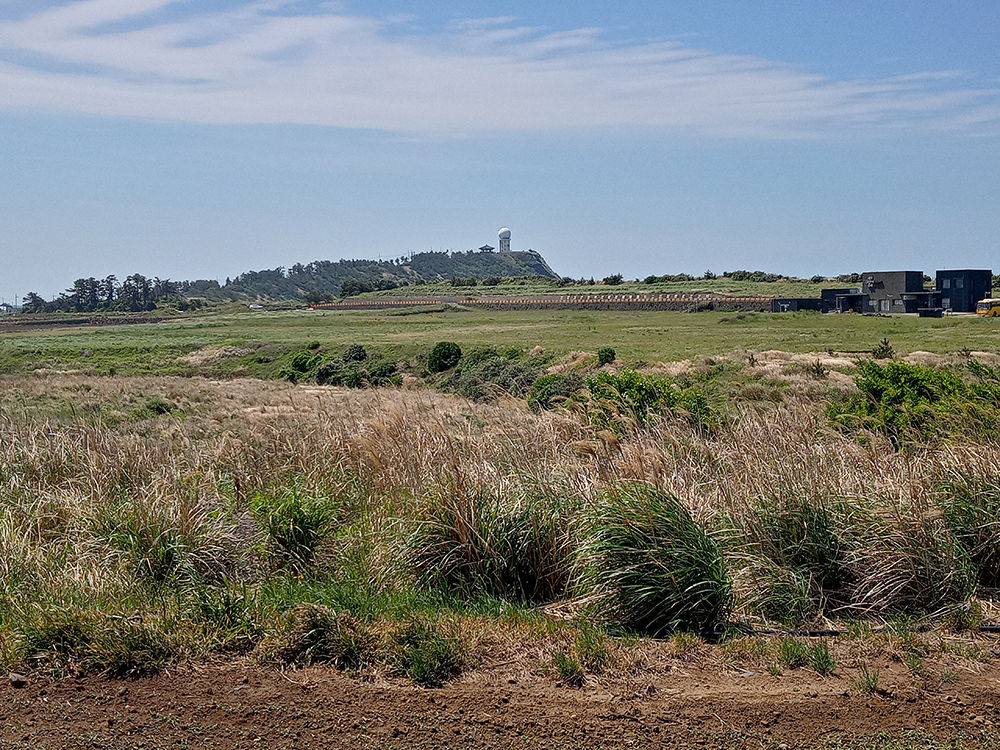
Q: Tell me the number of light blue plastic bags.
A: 0